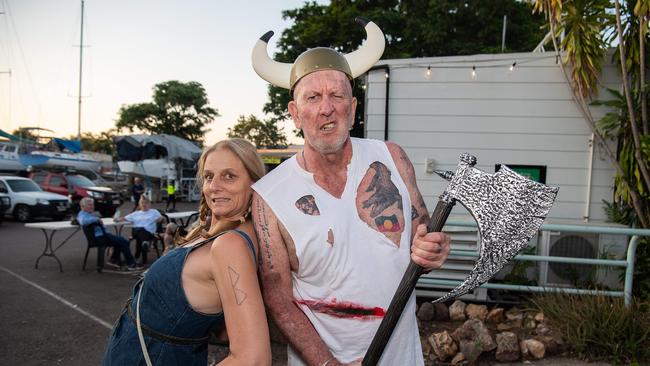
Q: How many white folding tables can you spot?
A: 2